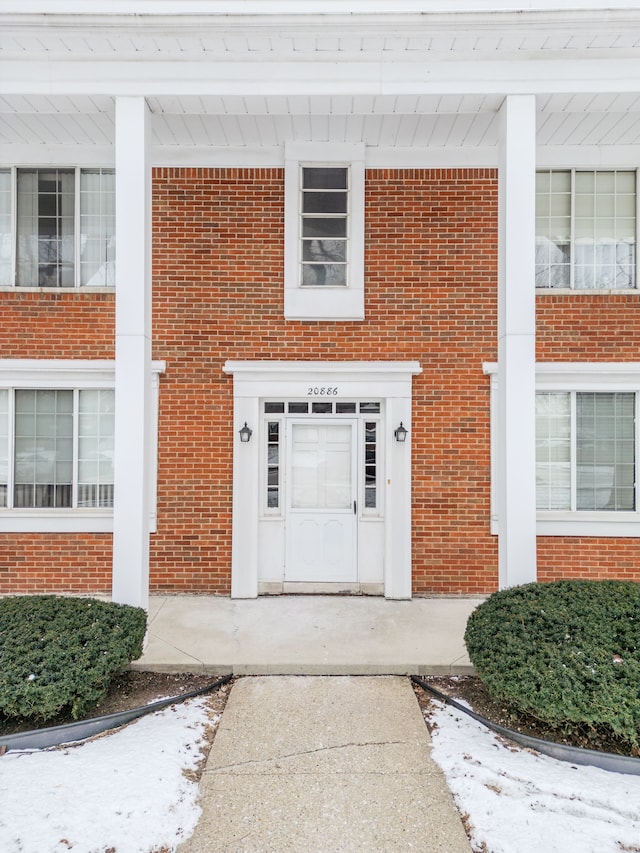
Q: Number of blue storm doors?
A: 0